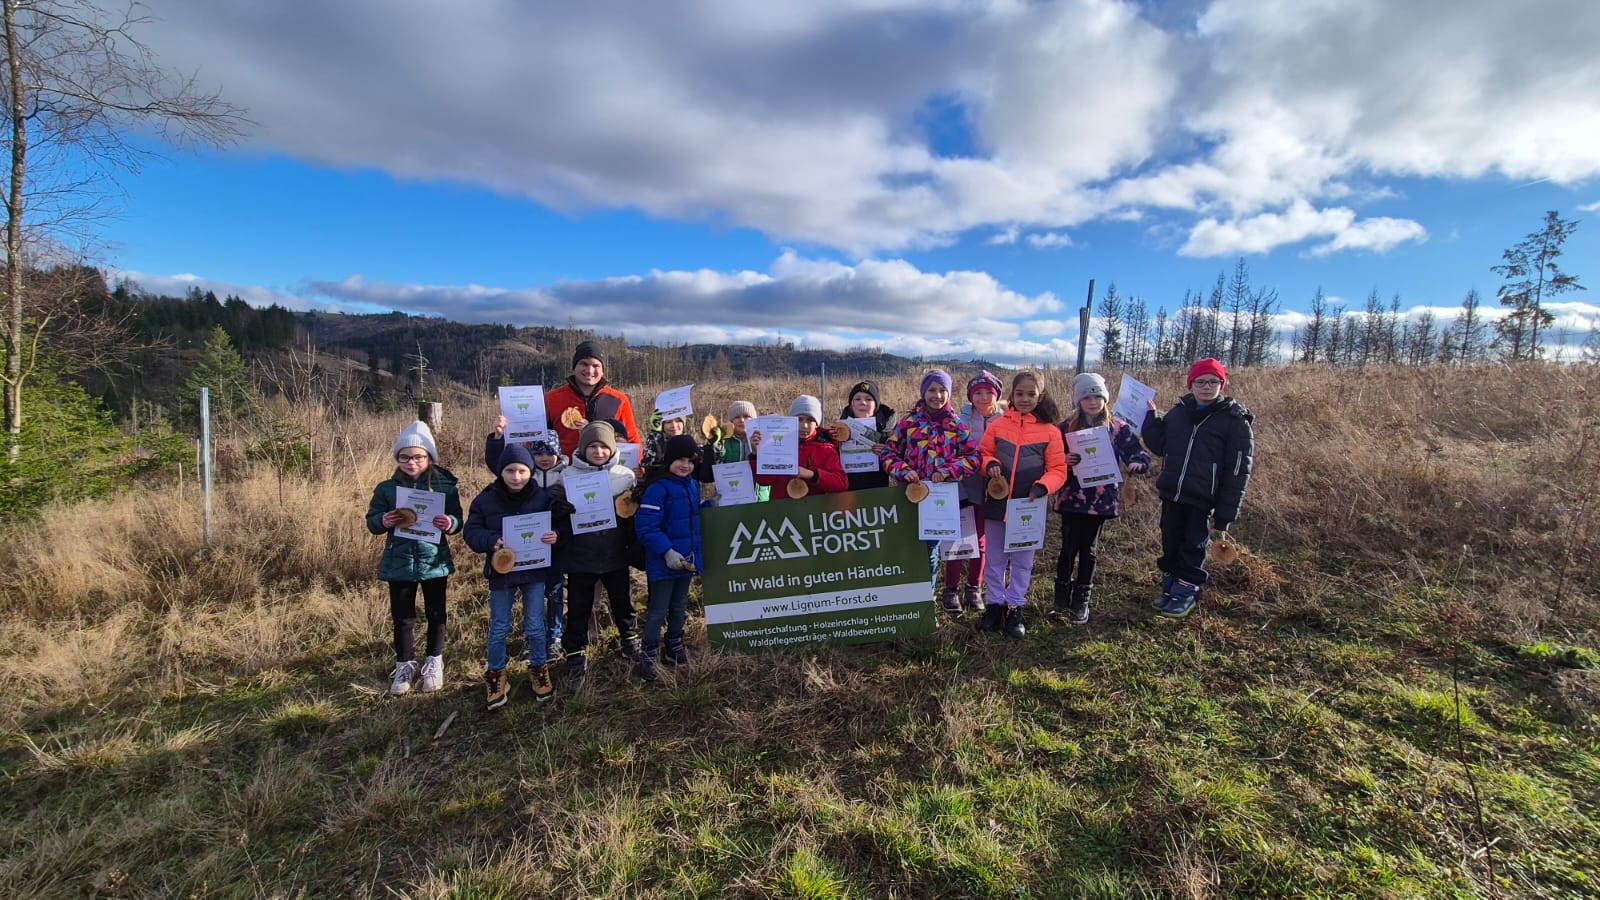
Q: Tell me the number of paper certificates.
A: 15